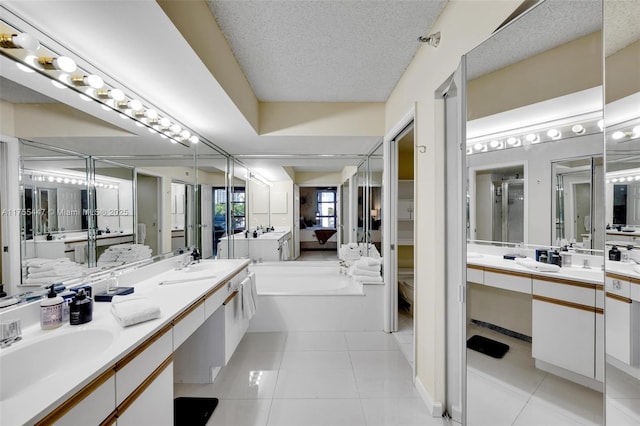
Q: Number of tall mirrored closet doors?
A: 2